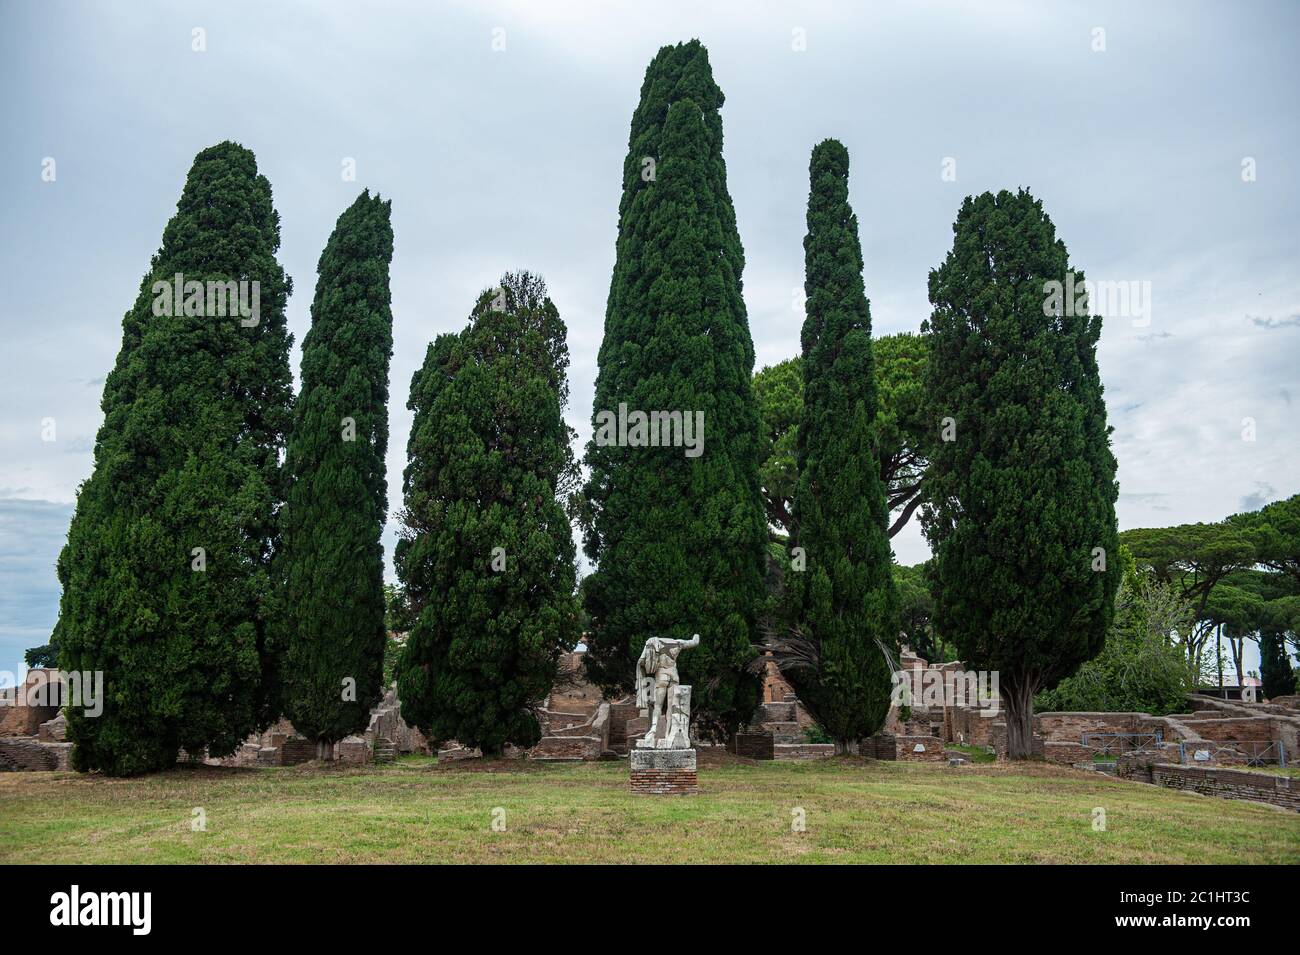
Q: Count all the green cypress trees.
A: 6